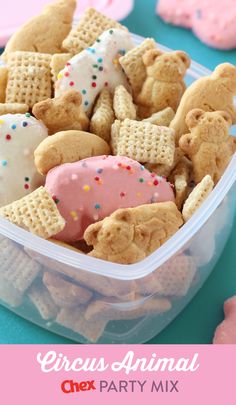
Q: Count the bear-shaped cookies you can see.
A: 4